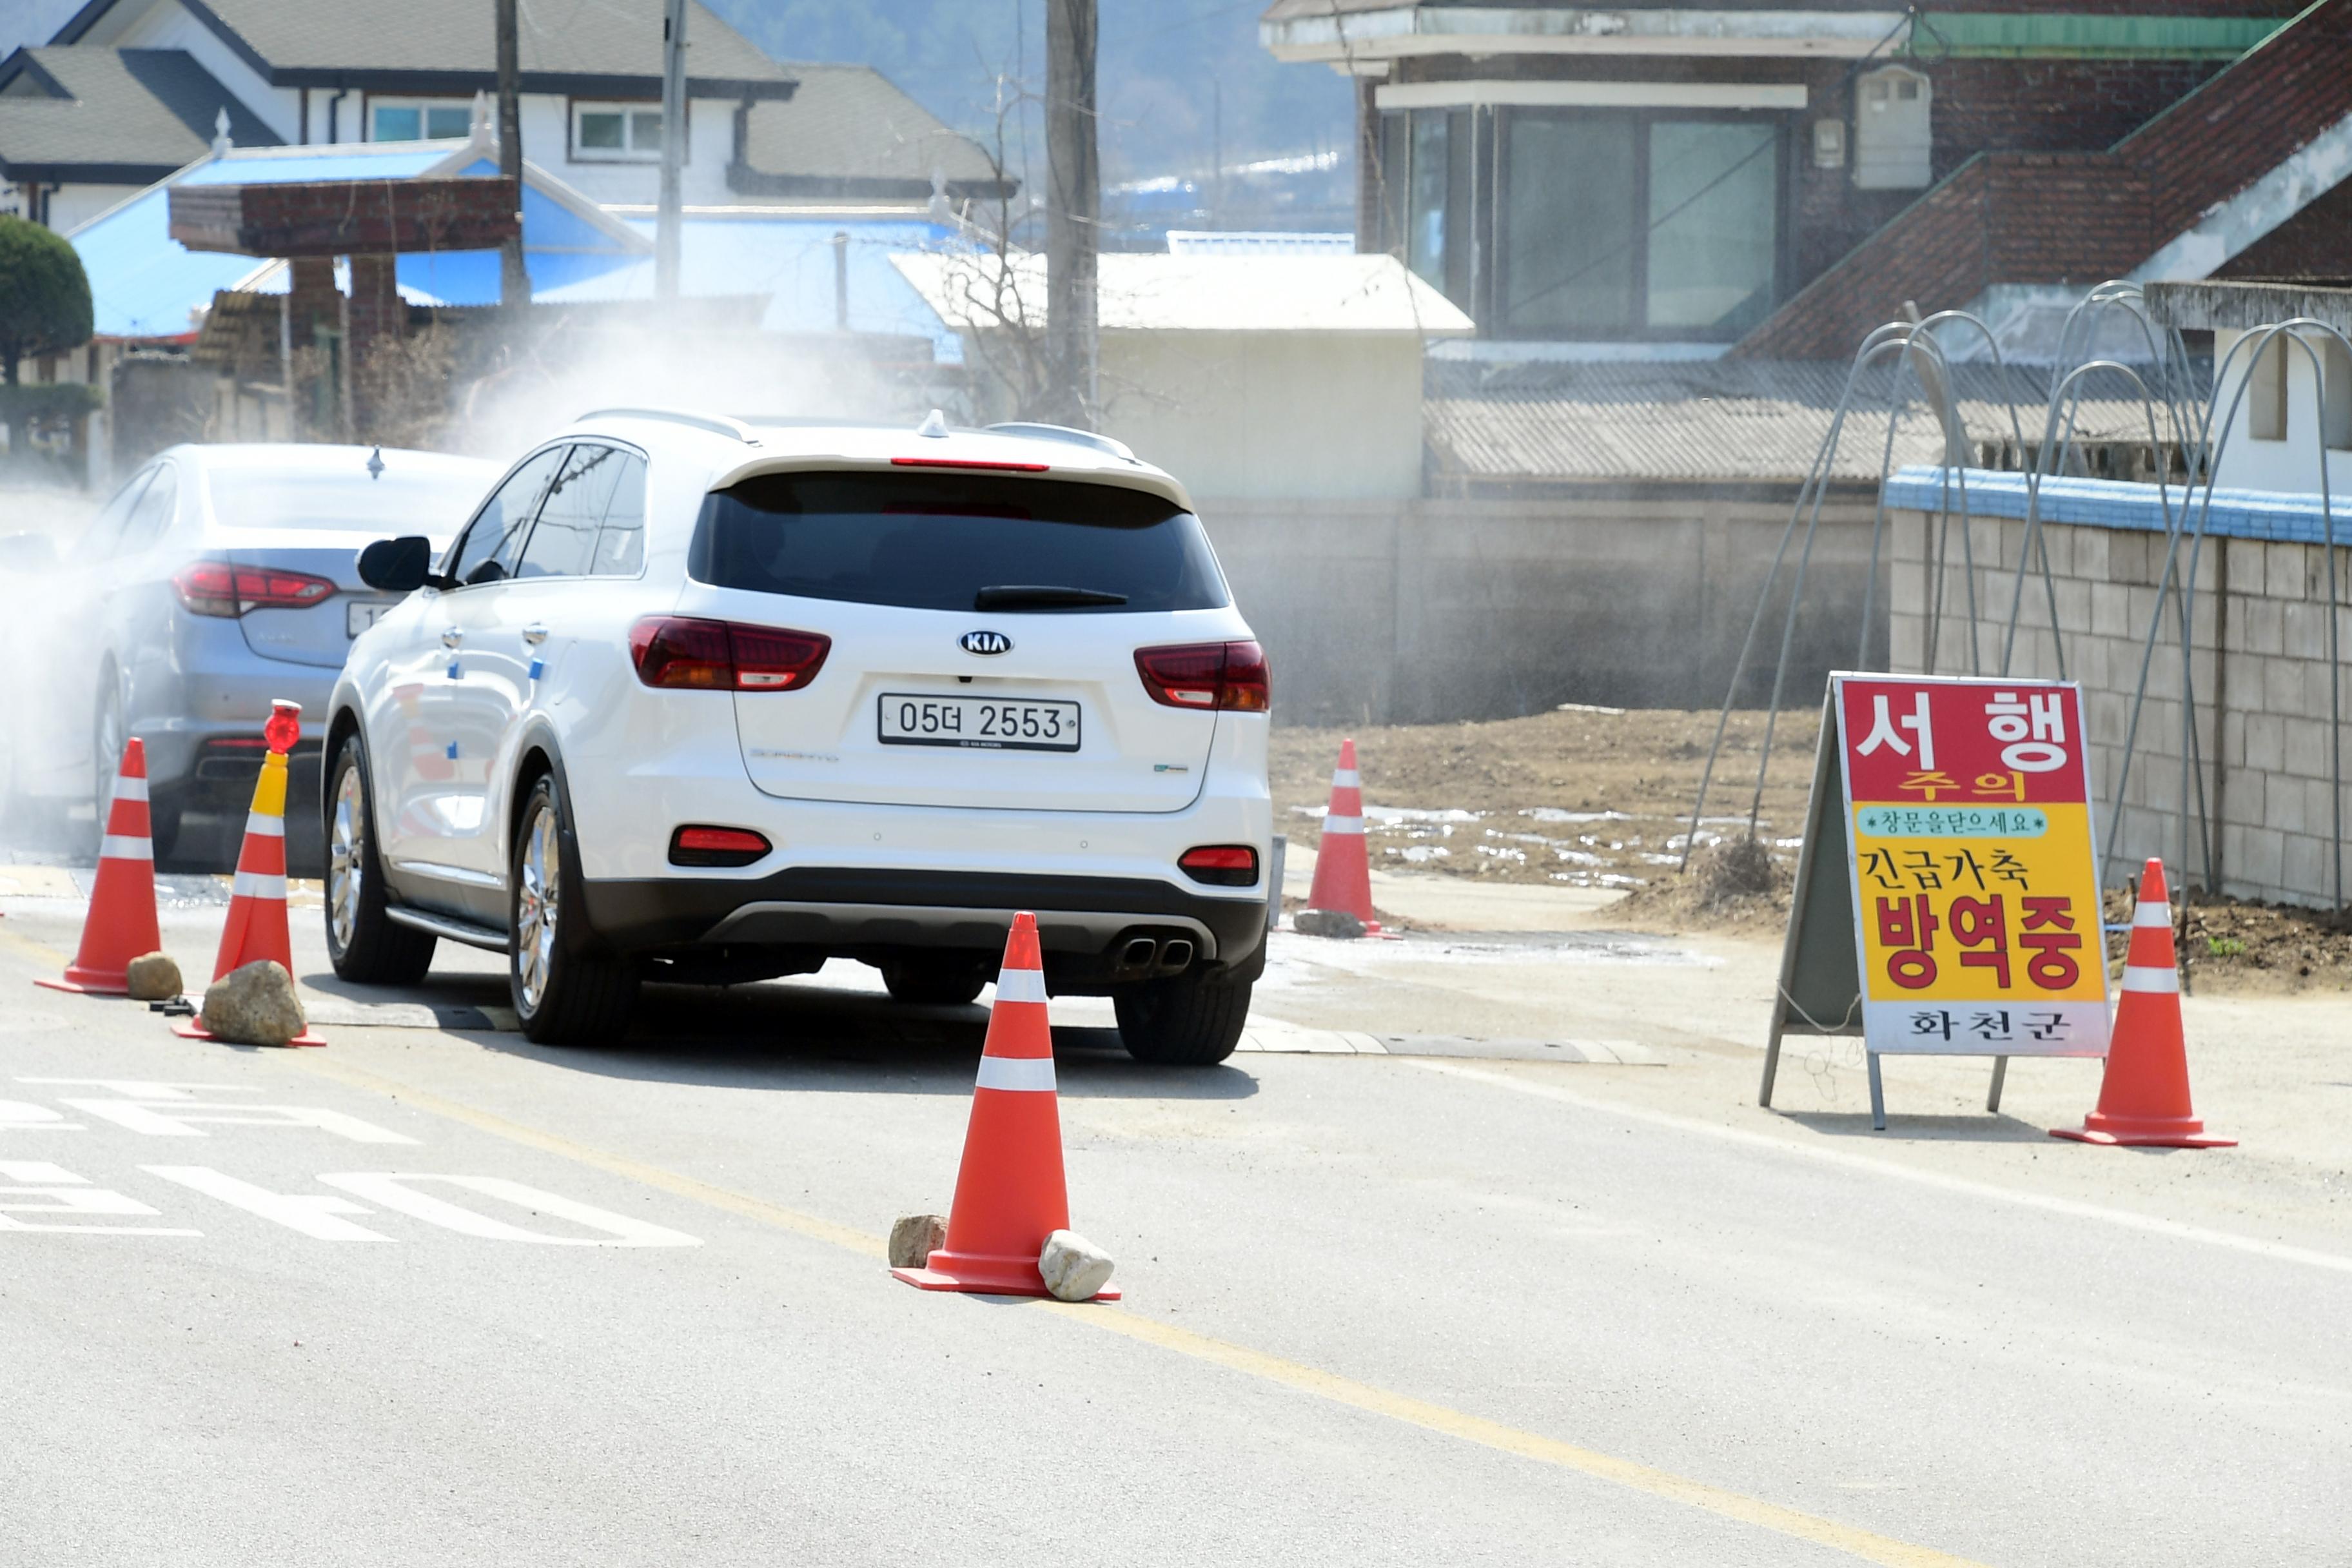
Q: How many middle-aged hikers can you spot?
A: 0